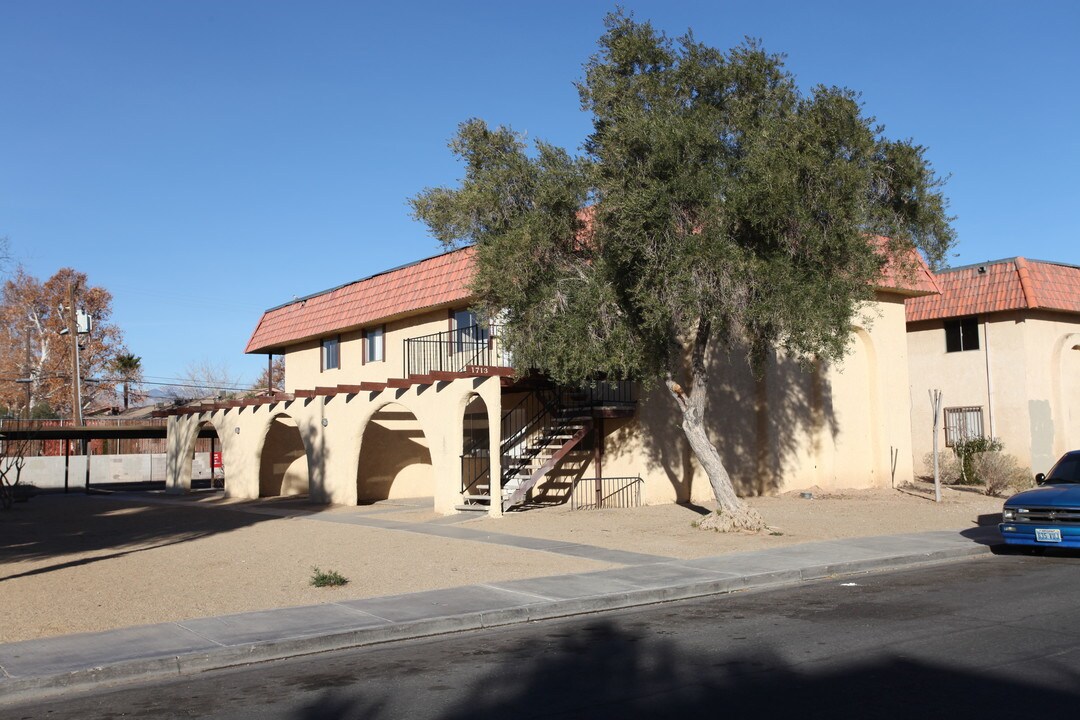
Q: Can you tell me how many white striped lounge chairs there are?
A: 0